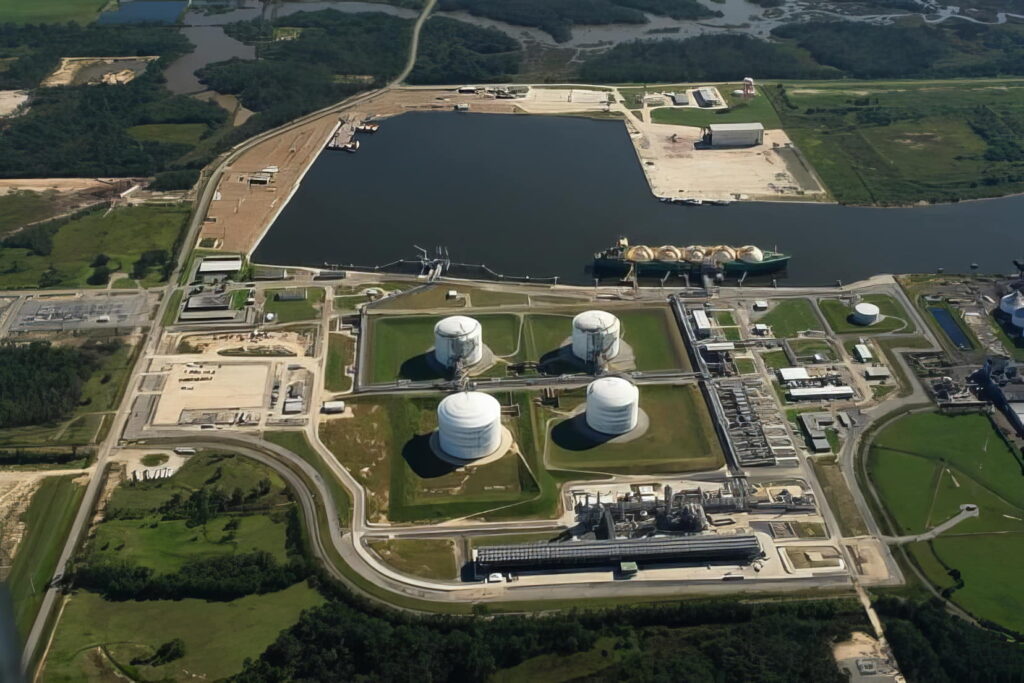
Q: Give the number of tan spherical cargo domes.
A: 5